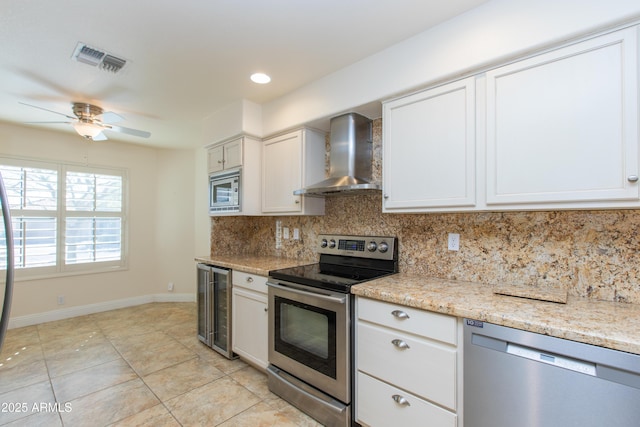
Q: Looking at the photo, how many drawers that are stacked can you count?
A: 3